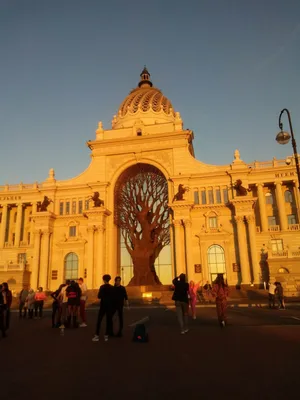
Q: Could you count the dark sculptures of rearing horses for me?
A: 4